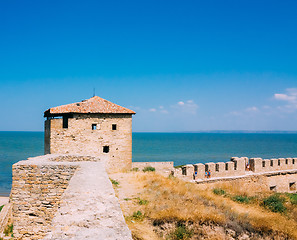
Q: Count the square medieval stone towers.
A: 1